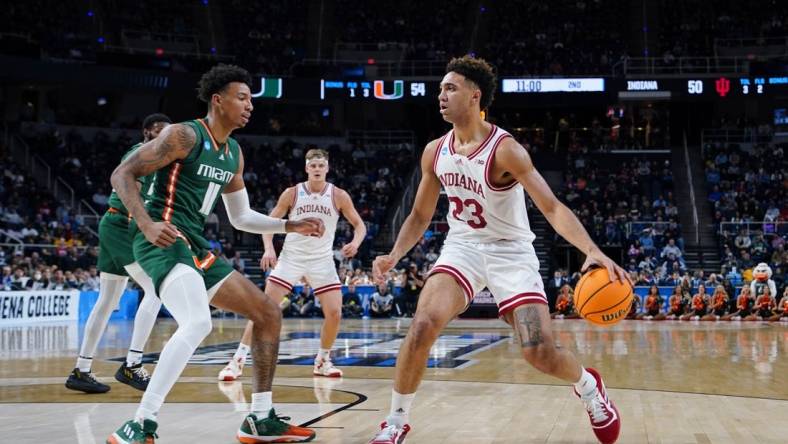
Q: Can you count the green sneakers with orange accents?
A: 2